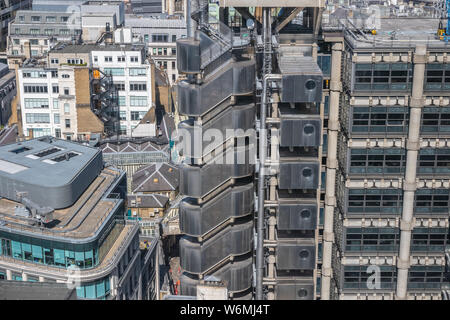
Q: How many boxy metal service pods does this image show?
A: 6